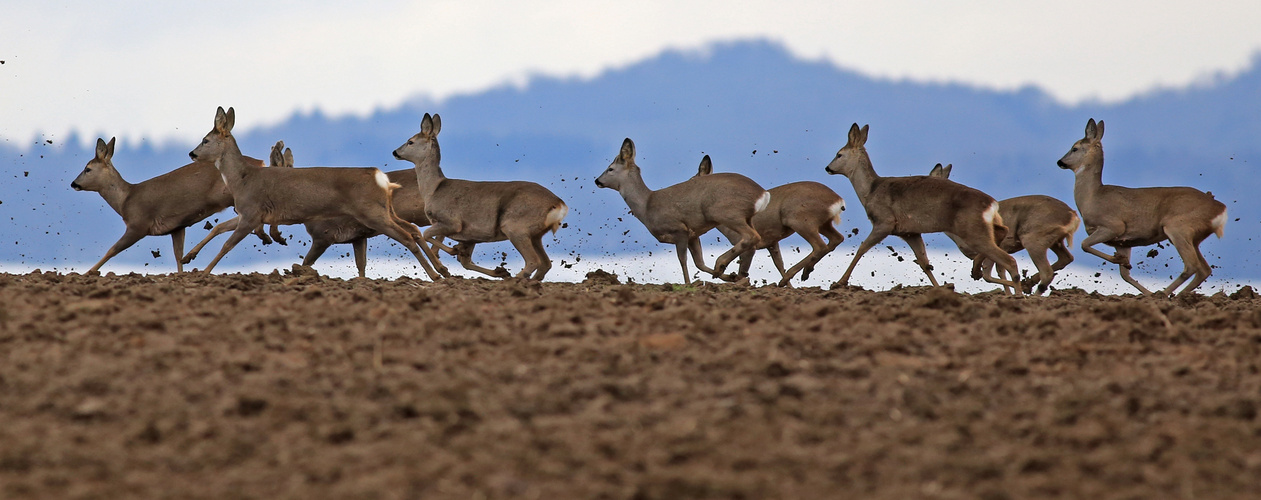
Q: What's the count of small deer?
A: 9